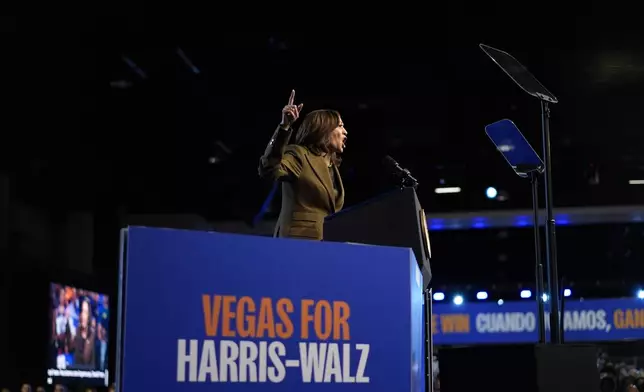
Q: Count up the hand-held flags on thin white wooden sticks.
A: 0